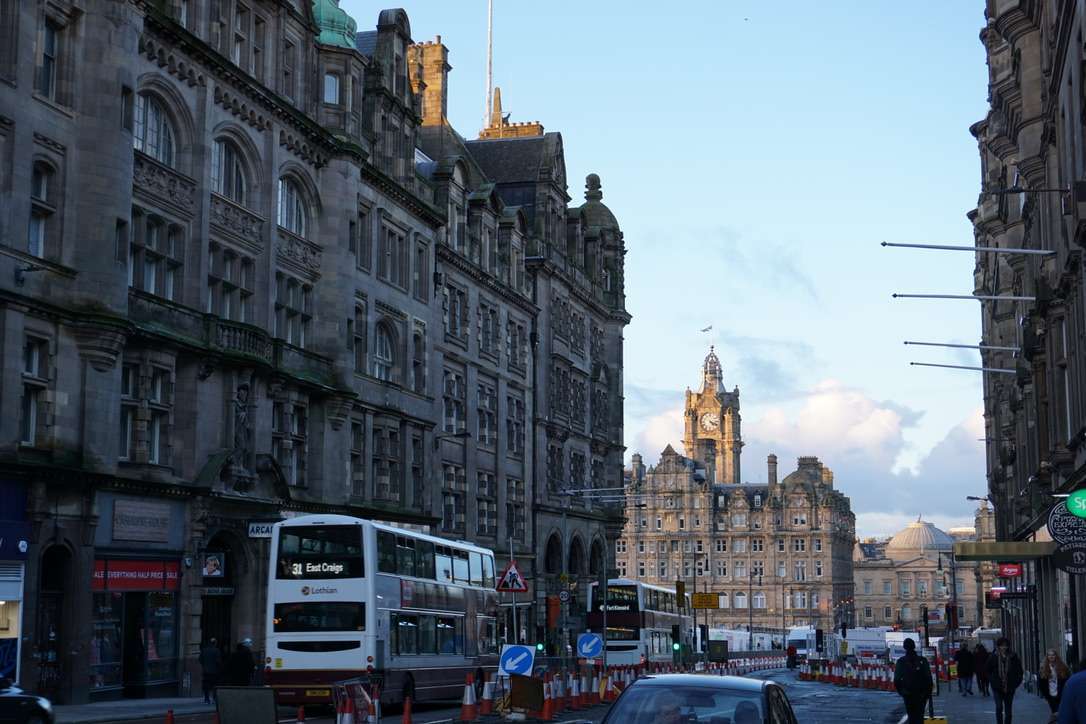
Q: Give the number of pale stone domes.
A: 1